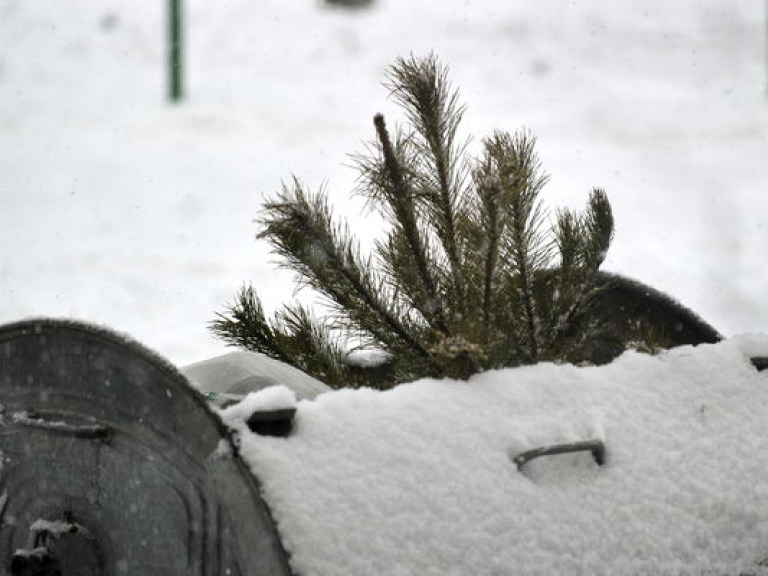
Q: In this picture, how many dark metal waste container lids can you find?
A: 2